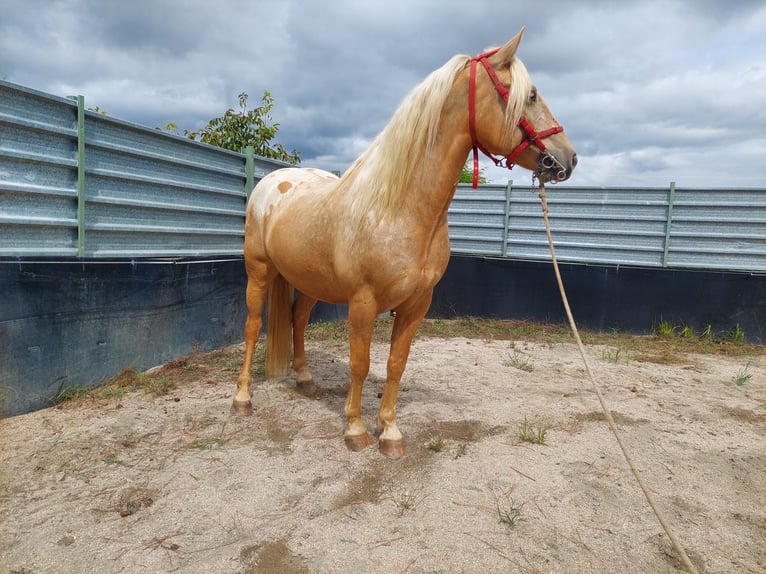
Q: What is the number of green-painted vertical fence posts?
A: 4